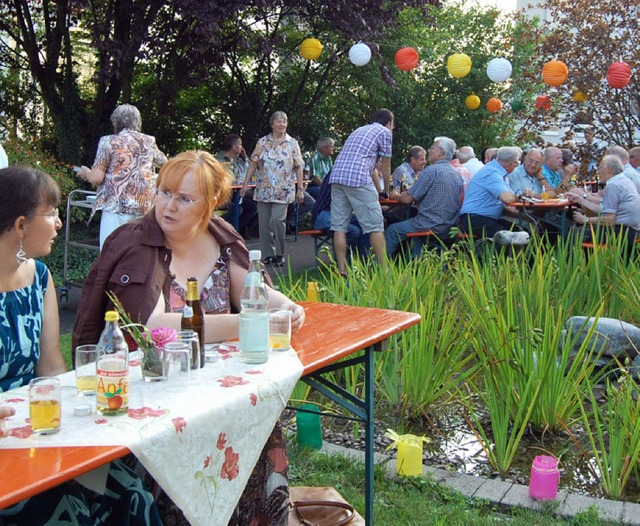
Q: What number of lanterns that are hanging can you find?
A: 12